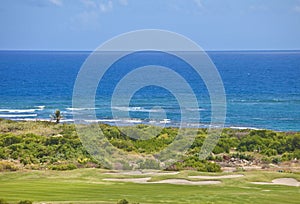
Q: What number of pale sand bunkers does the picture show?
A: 4